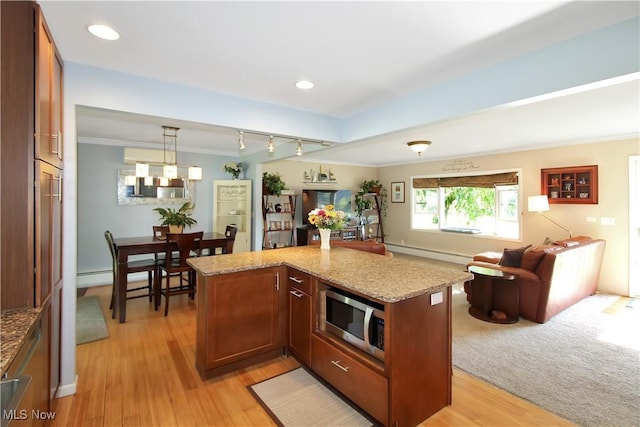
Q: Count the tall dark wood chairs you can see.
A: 4